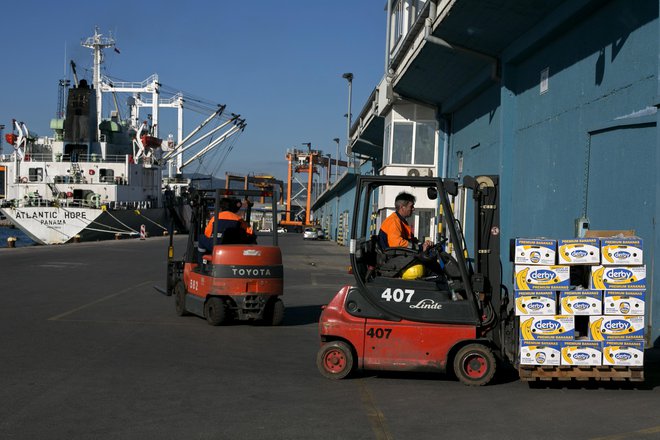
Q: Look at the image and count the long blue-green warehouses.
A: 1